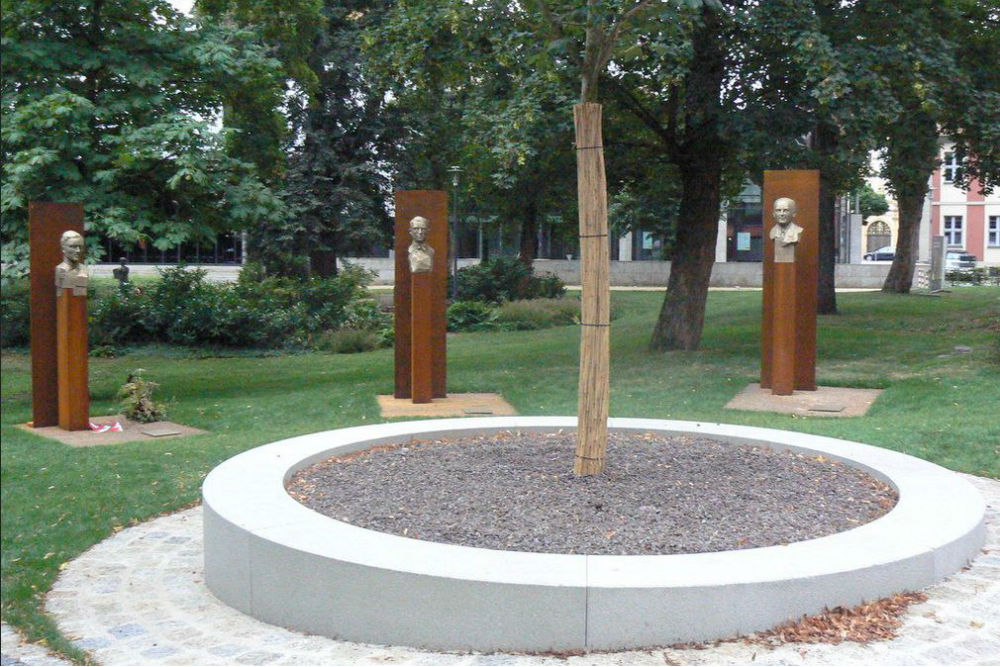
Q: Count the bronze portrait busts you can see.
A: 3